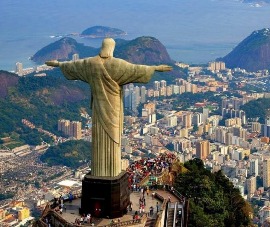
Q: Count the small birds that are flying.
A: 0